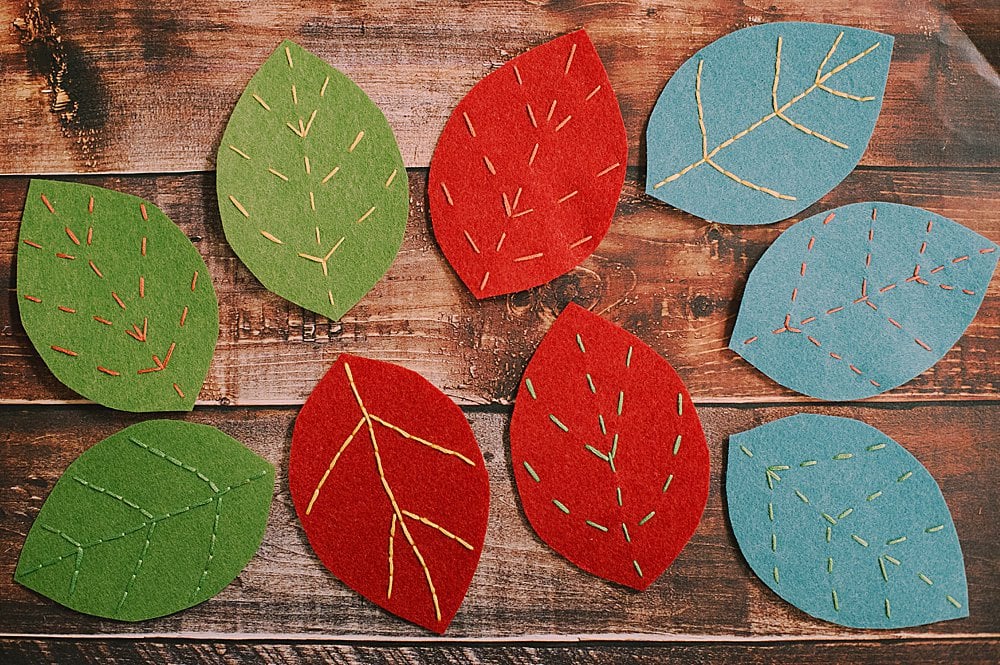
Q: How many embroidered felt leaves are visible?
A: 9